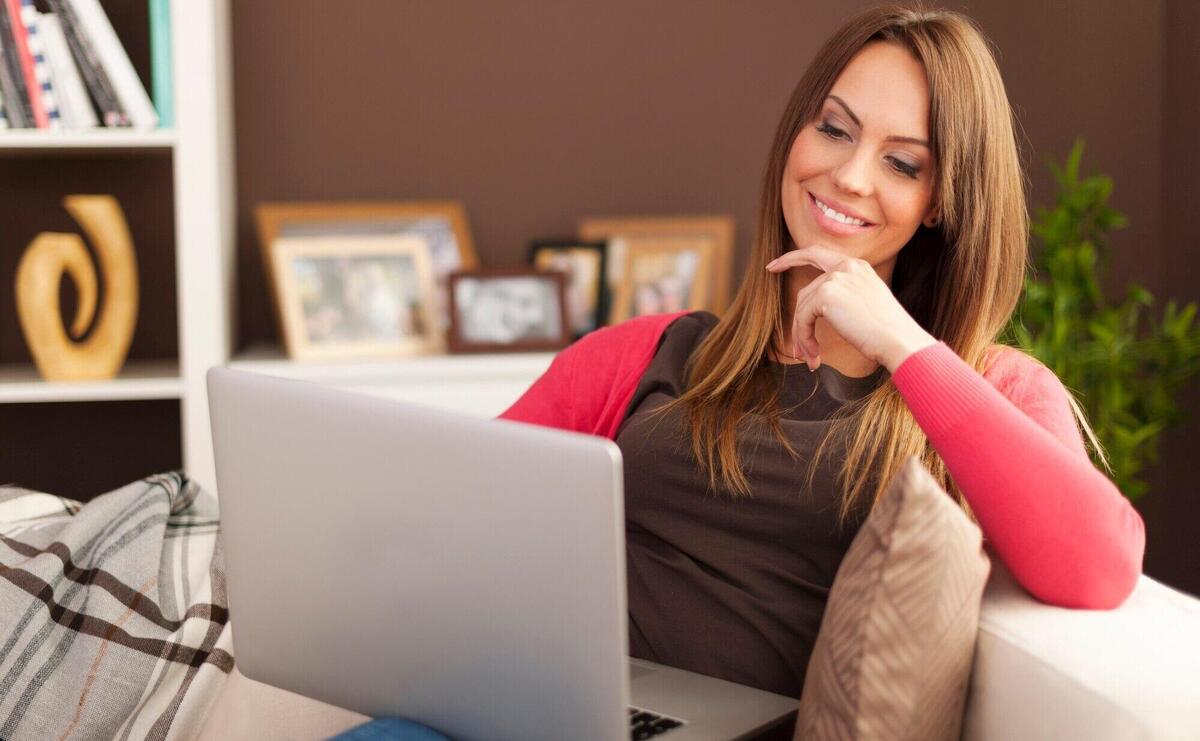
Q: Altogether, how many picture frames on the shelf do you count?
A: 6